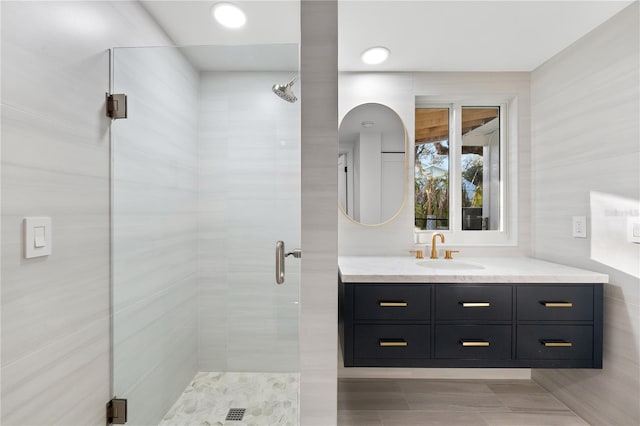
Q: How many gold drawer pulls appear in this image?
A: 6